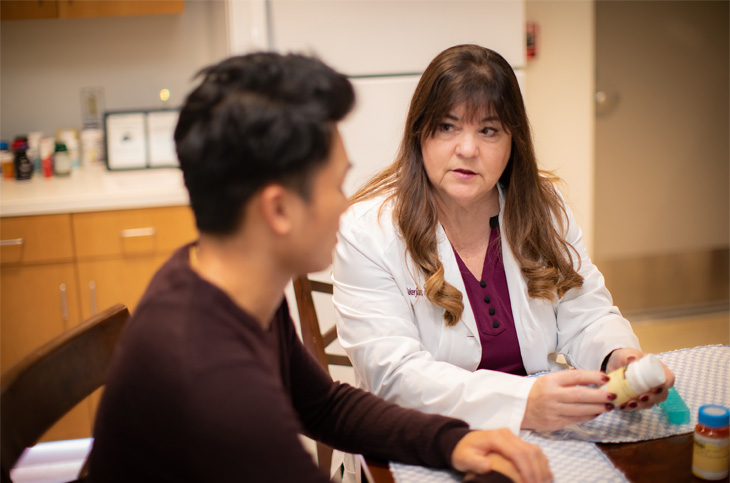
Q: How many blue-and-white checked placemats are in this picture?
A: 2